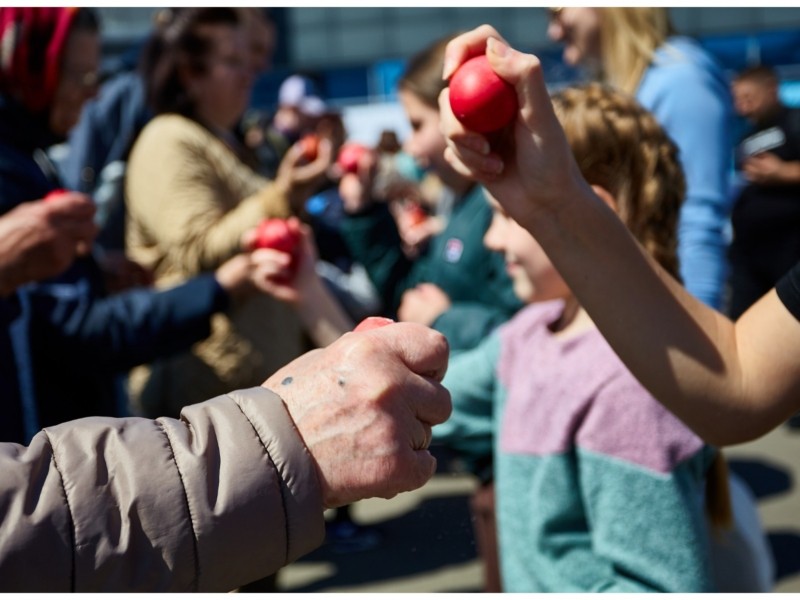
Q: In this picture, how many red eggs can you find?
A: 7